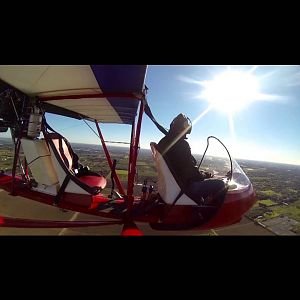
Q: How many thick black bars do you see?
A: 2